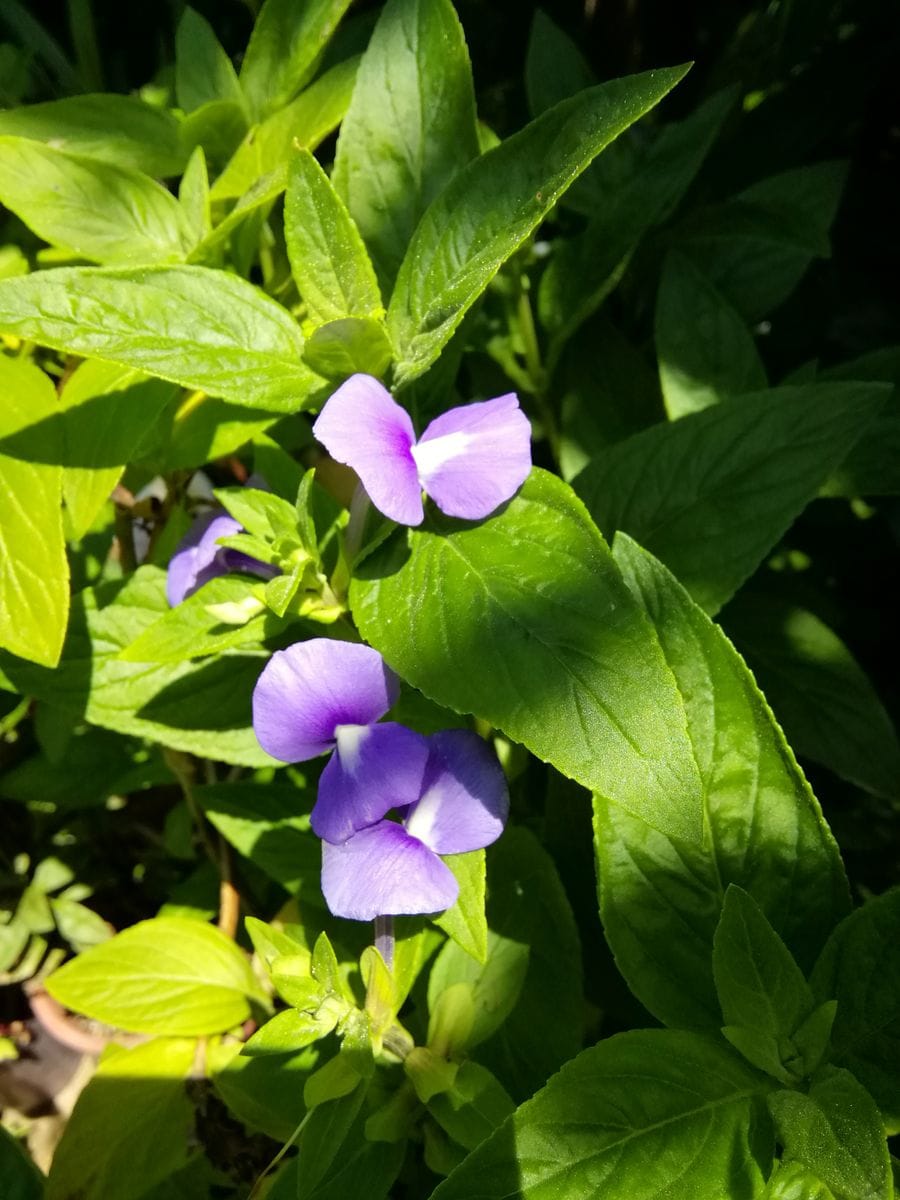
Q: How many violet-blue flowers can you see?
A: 4